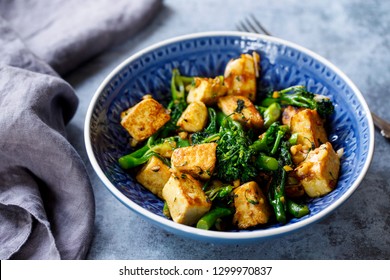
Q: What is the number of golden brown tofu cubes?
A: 11